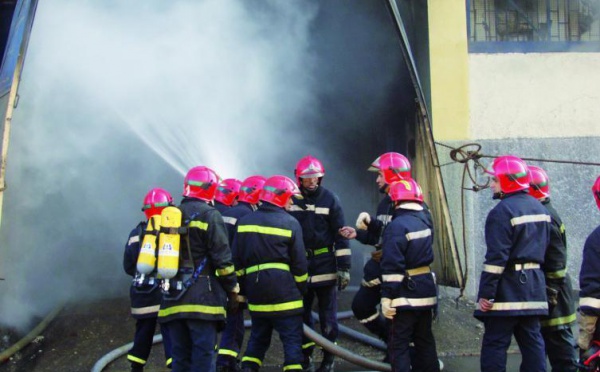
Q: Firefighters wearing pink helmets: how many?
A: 11